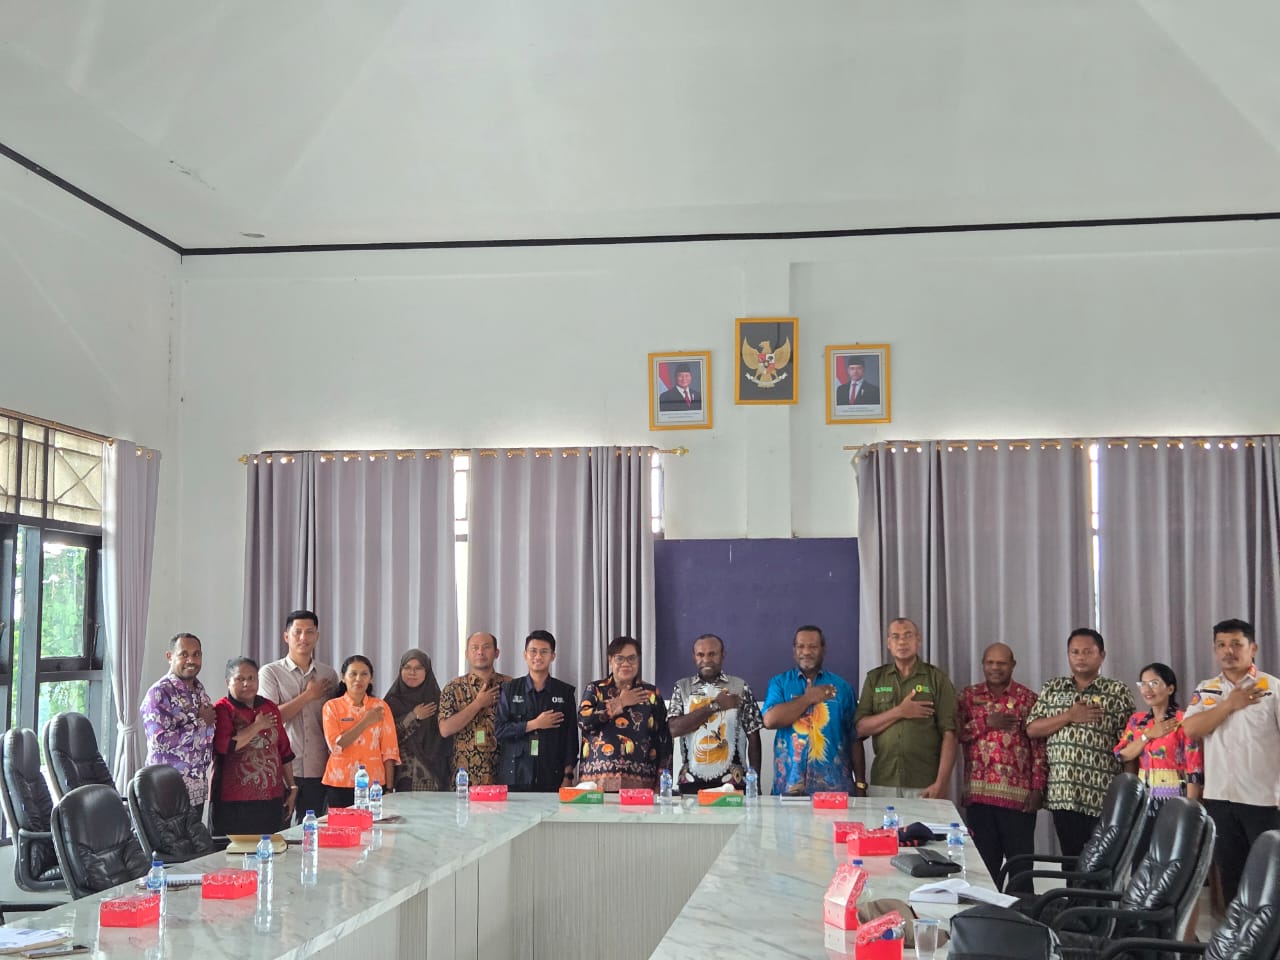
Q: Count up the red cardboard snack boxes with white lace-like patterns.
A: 11